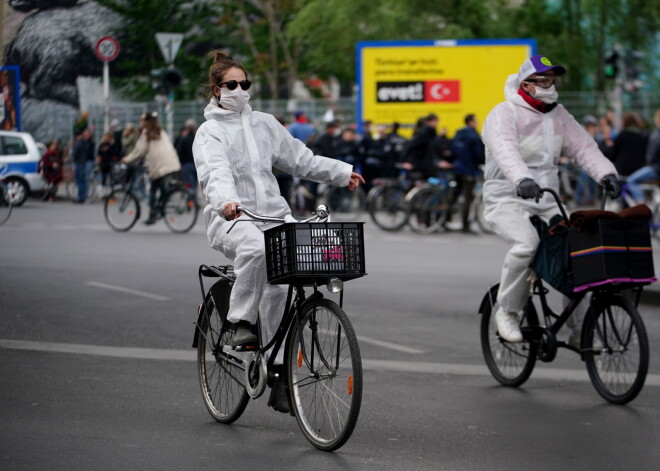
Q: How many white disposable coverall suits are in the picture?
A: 2